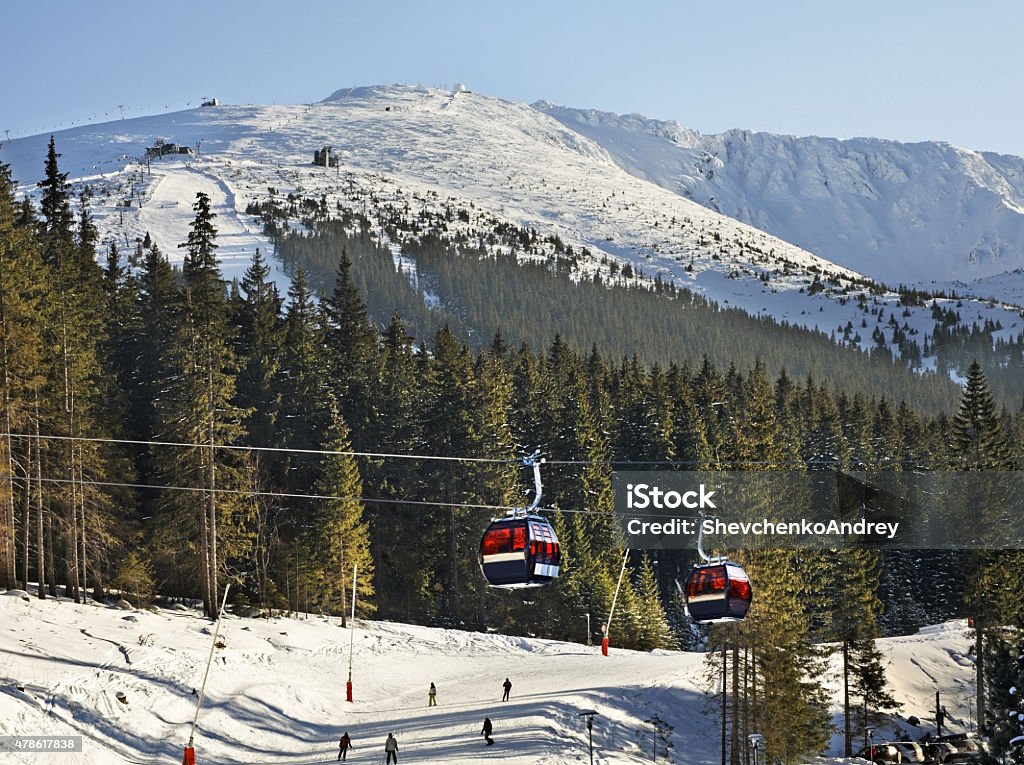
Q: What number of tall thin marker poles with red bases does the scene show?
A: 3